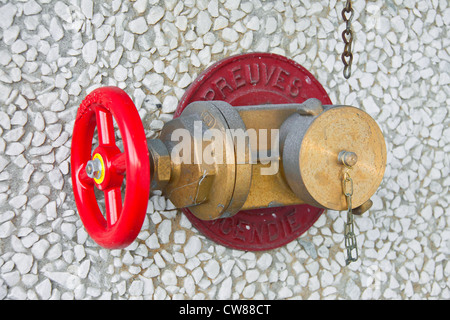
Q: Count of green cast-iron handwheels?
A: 0